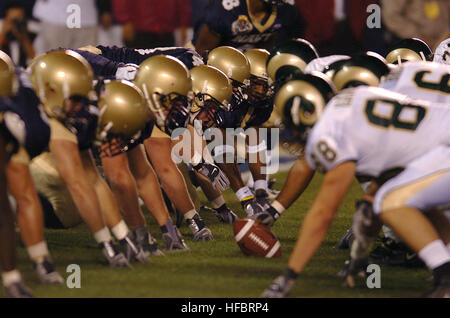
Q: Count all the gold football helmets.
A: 7